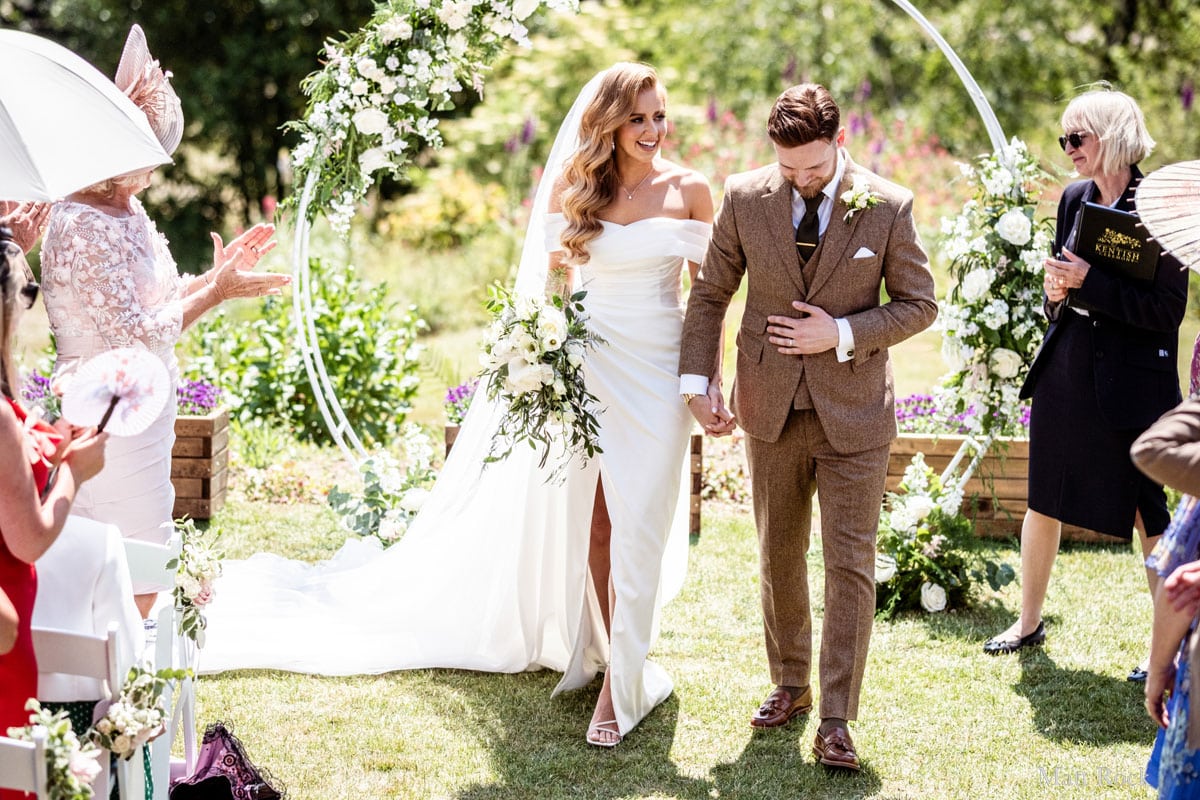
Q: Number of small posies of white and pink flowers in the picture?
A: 3